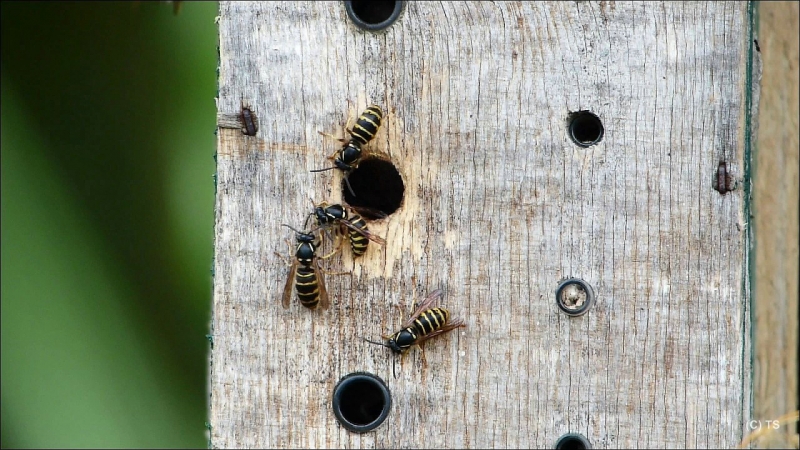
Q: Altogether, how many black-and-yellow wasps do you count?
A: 4